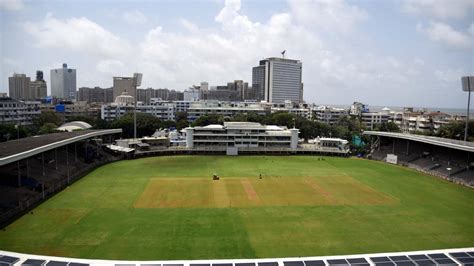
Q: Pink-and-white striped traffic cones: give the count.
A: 0